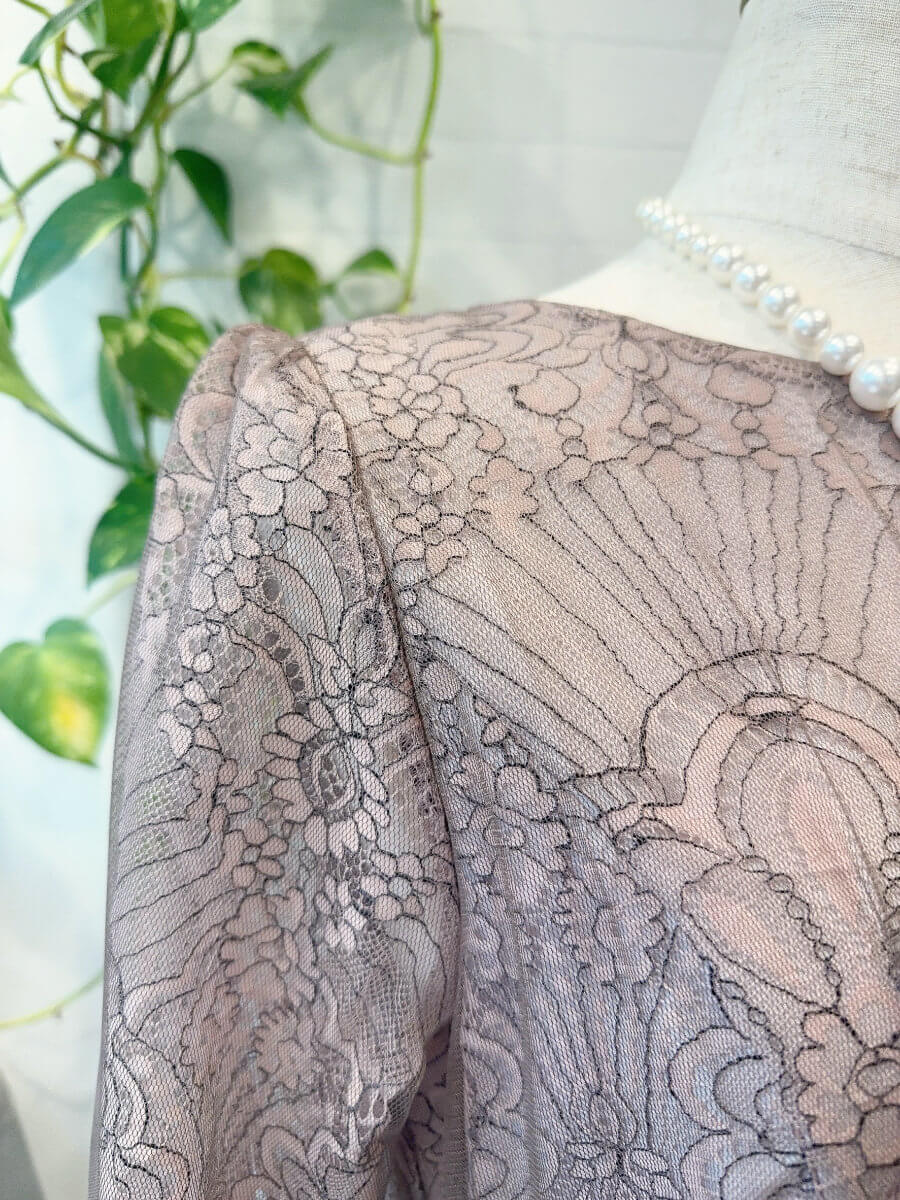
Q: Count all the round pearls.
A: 12